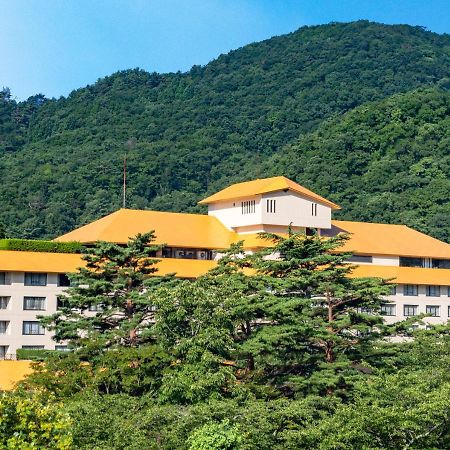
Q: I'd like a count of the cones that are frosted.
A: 0